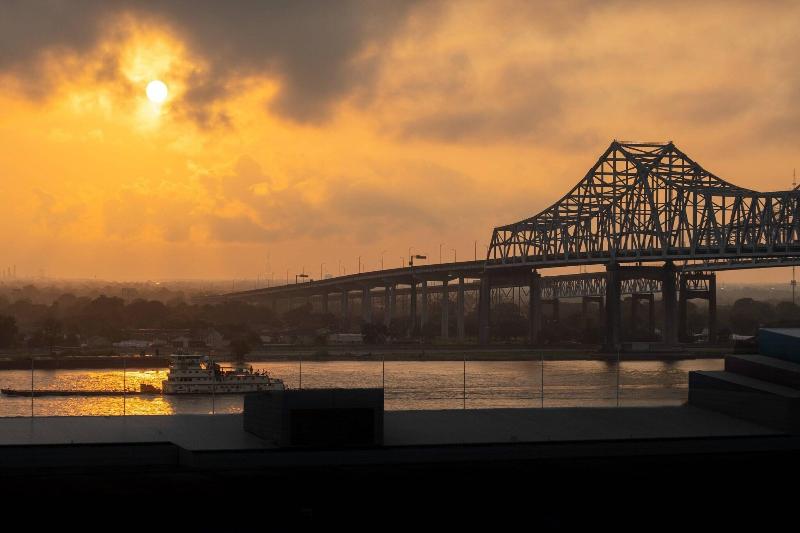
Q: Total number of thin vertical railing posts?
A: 8